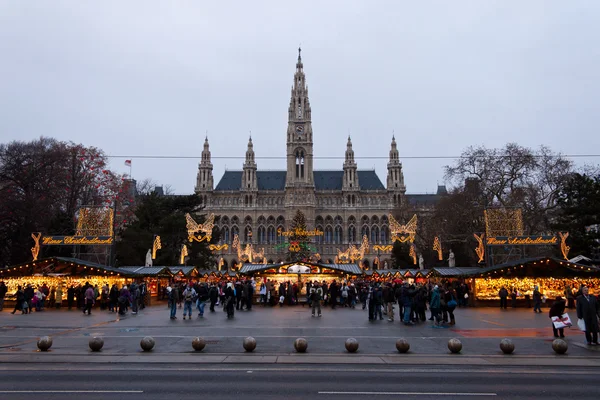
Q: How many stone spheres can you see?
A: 11